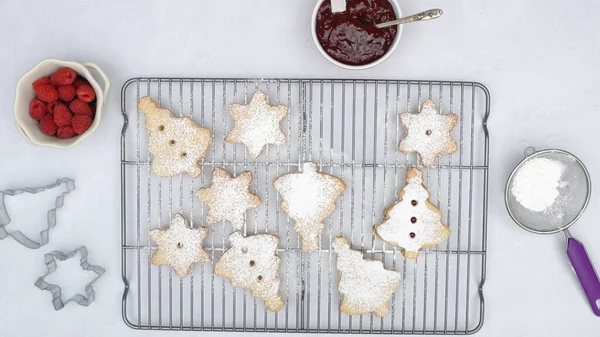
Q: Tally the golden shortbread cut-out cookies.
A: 9